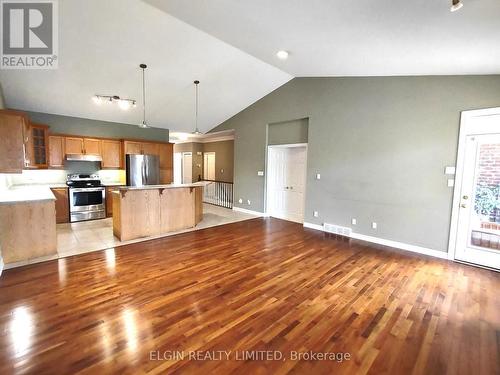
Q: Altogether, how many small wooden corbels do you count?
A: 3